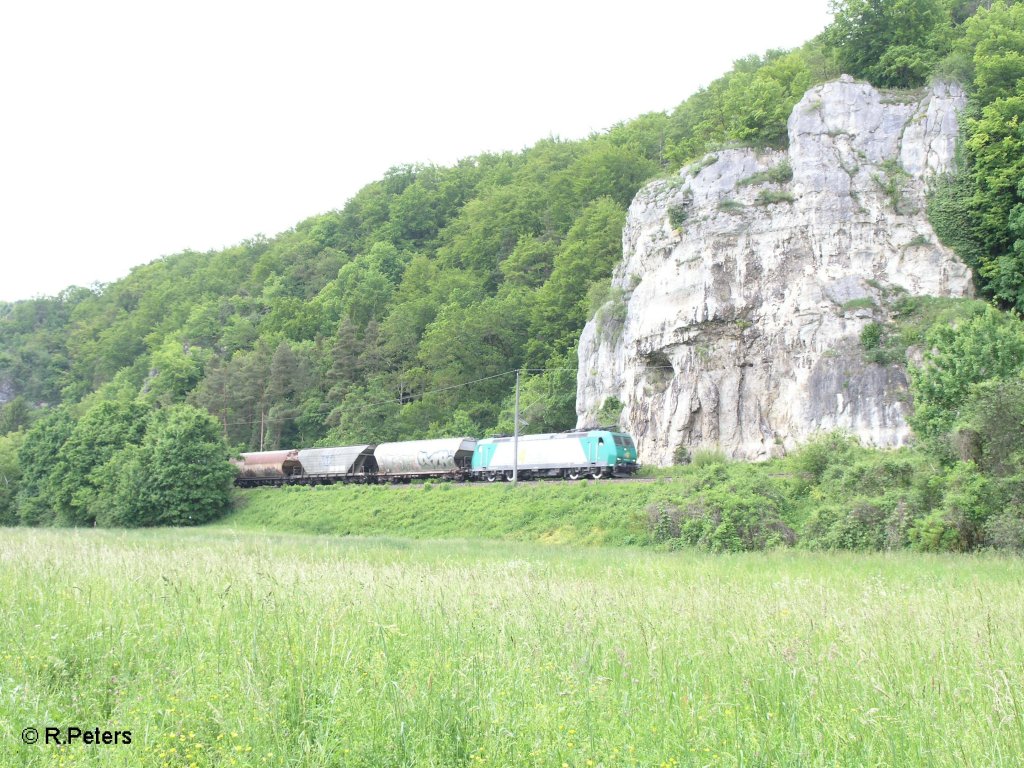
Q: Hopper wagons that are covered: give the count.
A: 3